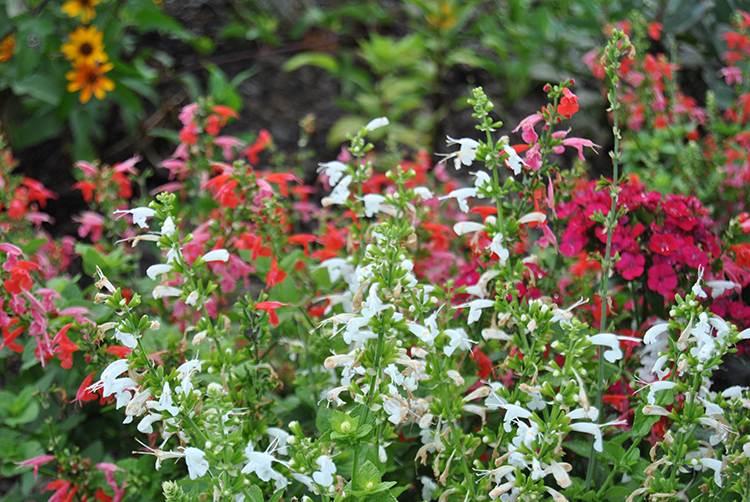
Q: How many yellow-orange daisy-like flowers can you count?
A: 4